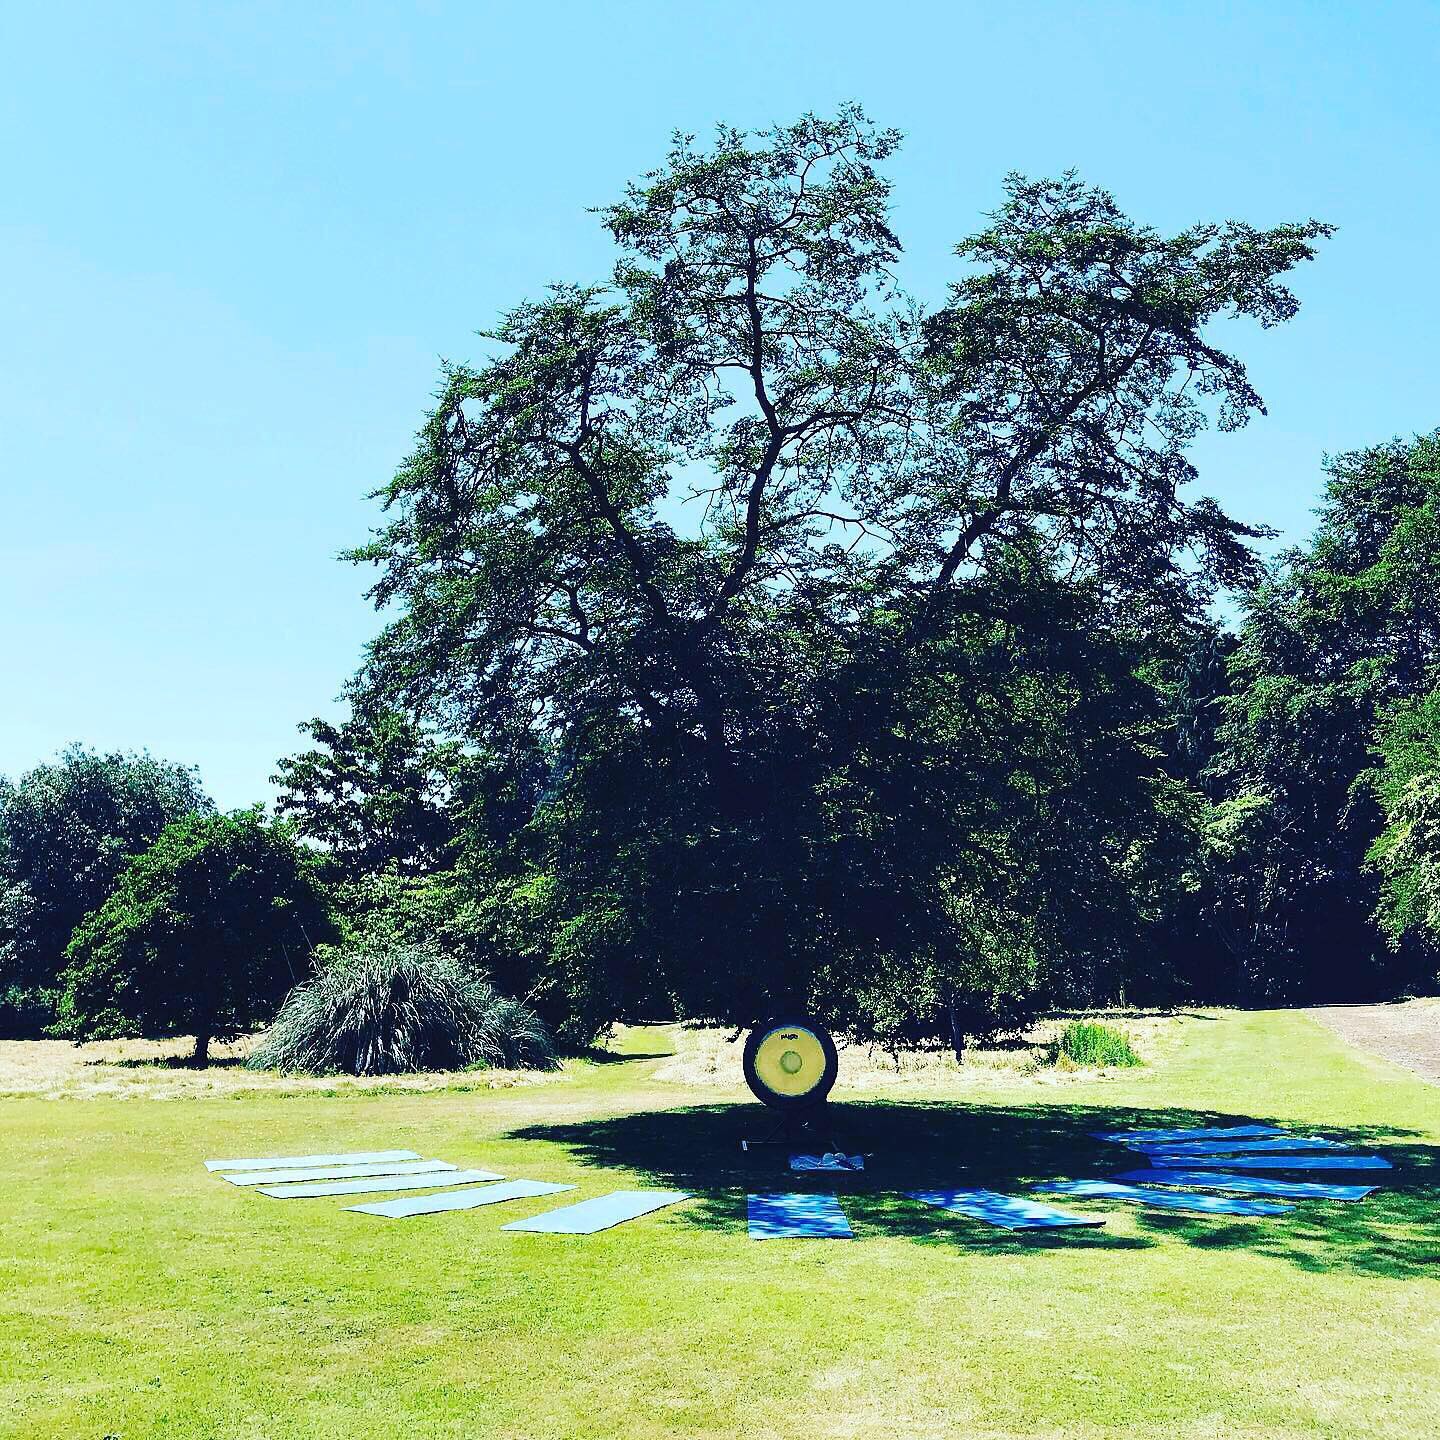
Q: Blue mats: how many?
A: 12